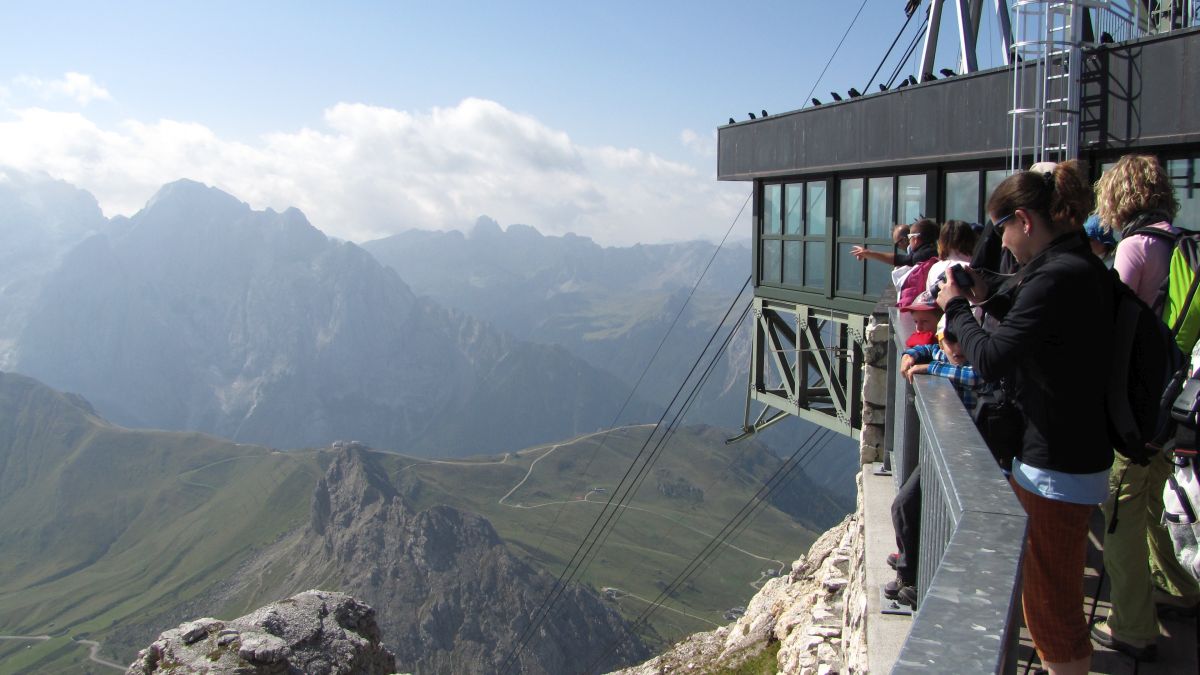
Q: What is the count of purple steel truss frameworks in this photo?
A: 0